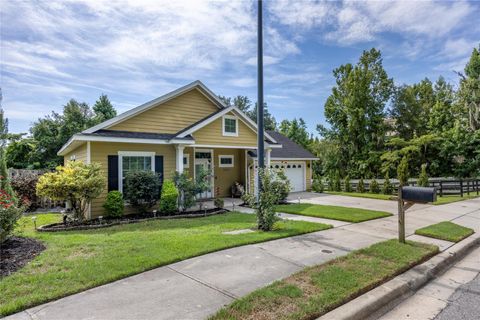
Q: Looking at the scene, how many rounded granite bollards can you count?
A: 0